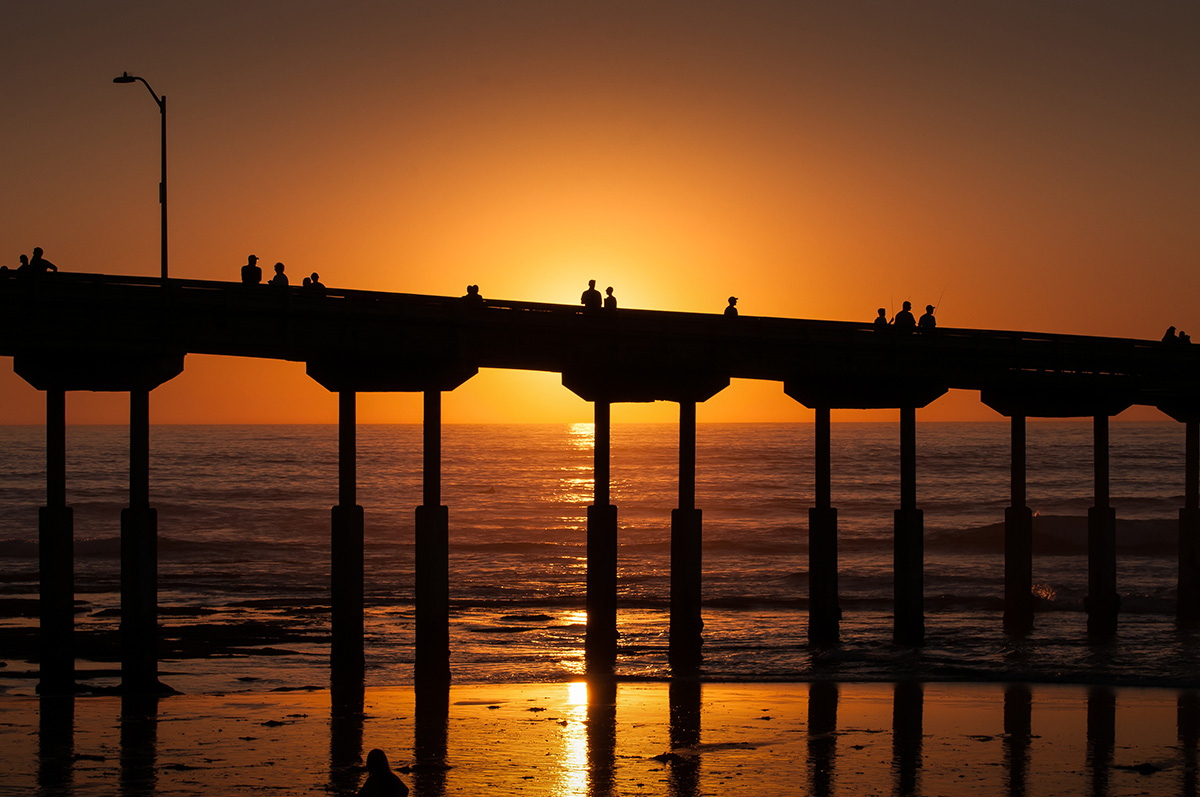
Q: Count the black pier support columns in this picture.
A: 11